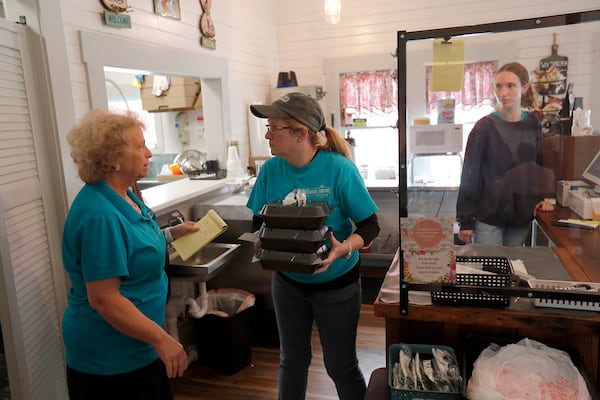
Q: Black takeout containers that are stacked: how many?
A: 3